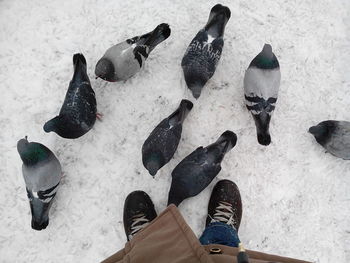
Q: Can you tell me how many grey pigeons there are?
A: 4